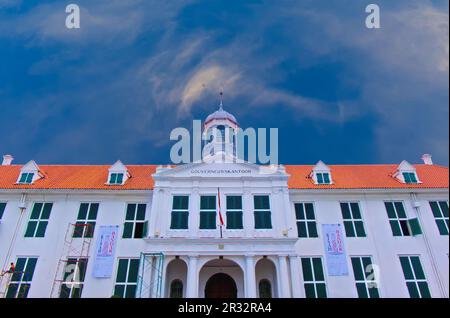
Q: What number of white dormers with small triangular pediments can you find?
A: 4